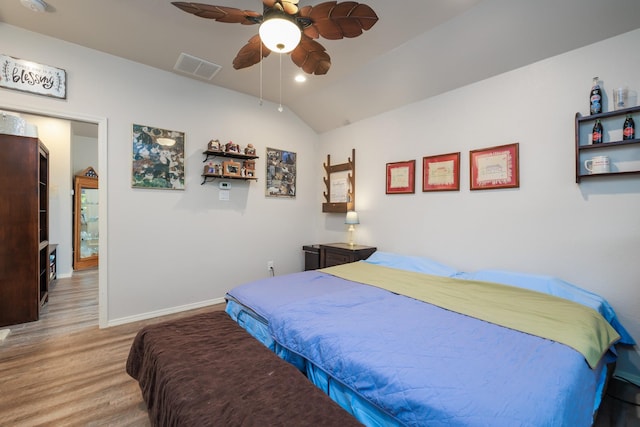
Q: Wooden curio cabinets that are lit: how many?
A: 1